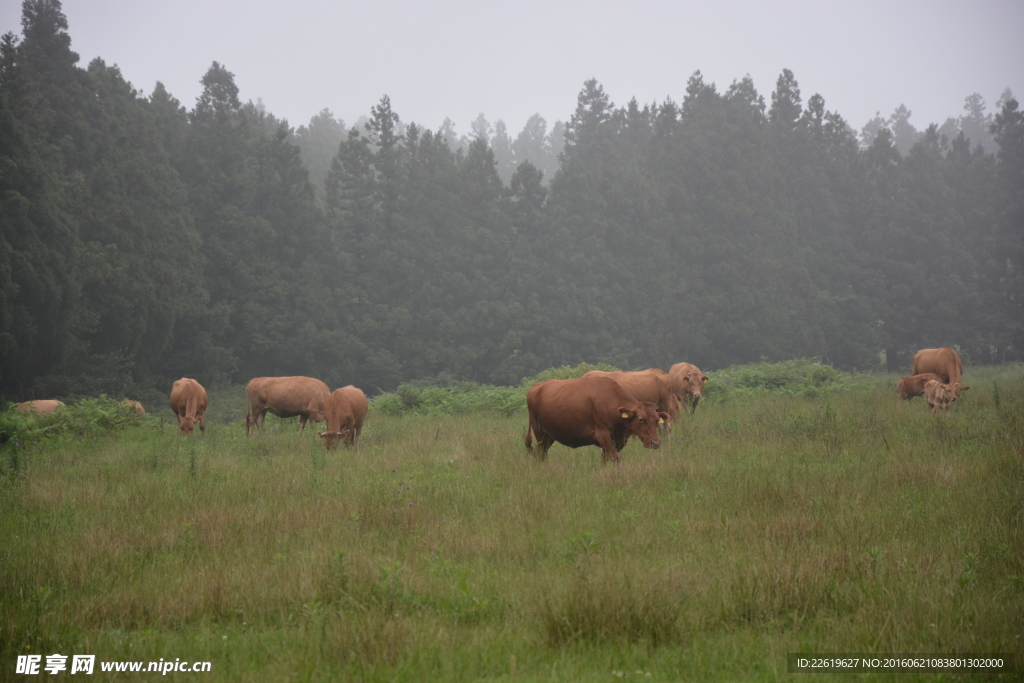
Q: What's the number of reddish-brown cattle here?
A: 11